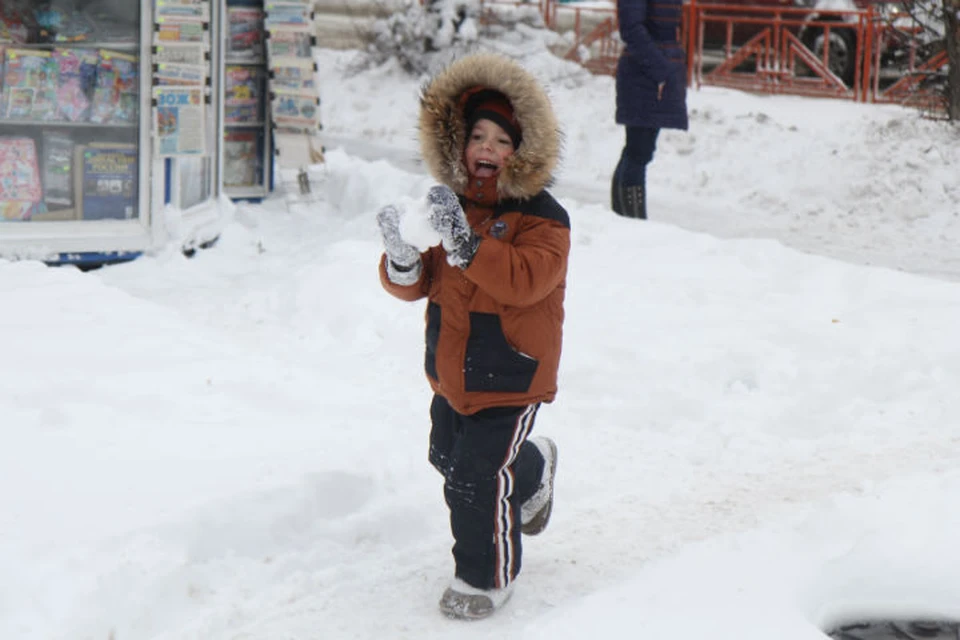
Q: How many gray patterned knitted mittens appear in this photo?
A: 2